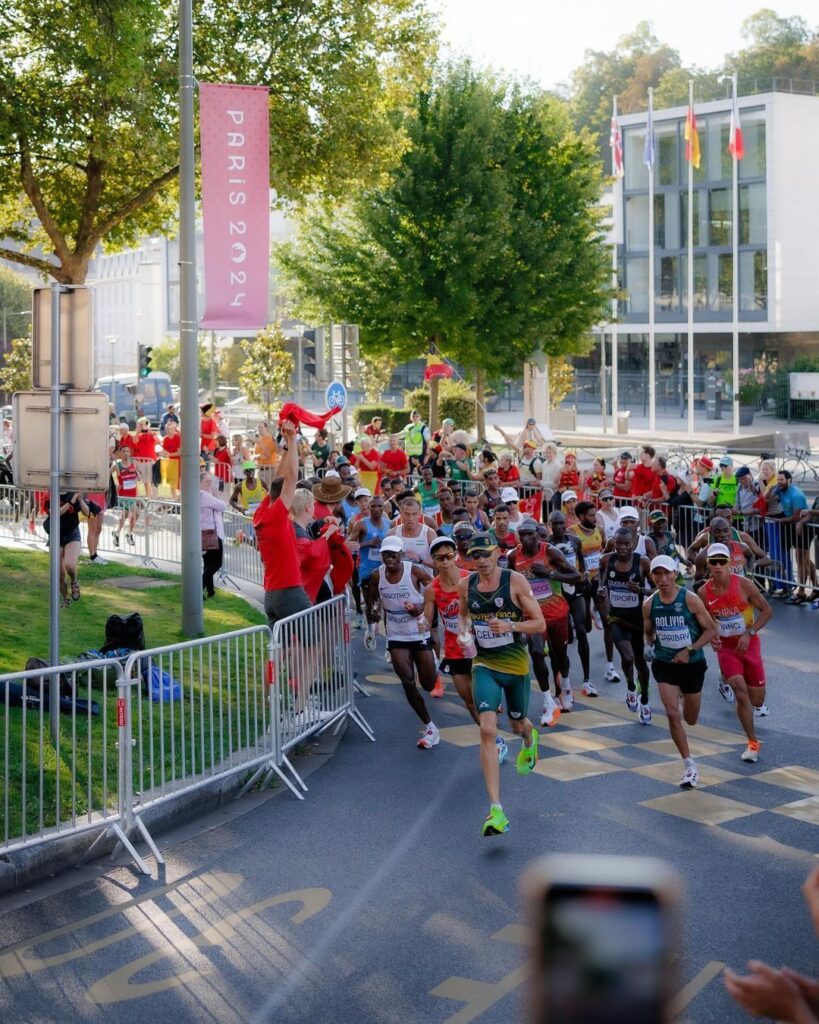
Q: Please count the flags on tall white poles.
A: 4